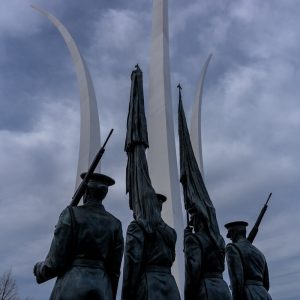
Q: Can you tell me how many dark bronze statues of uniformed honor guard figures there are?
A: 4